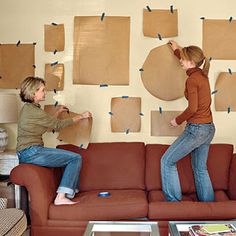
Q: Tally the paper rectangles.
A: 11